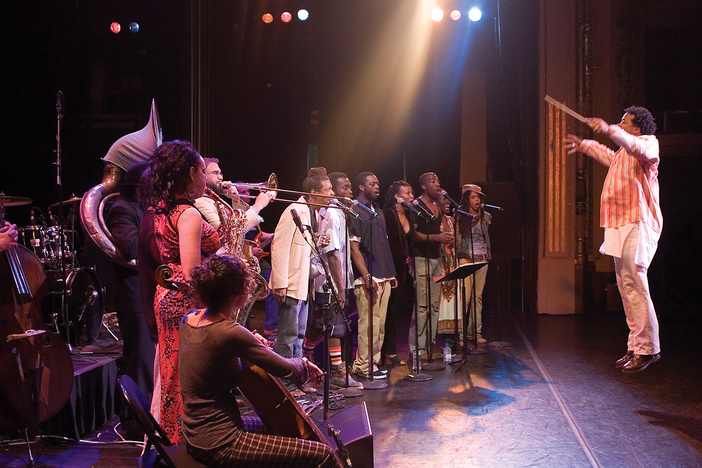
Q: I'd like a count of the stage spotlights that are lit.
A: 8